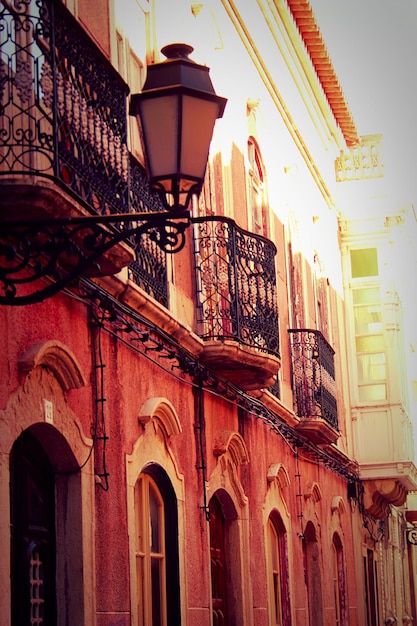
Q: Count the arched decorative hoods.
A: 6